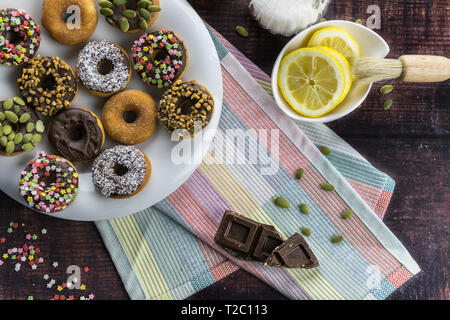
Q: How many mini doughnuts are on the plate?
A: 12